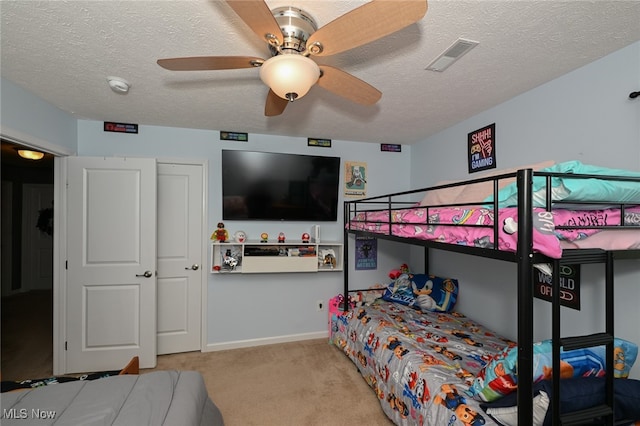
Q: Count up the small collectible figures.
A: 5